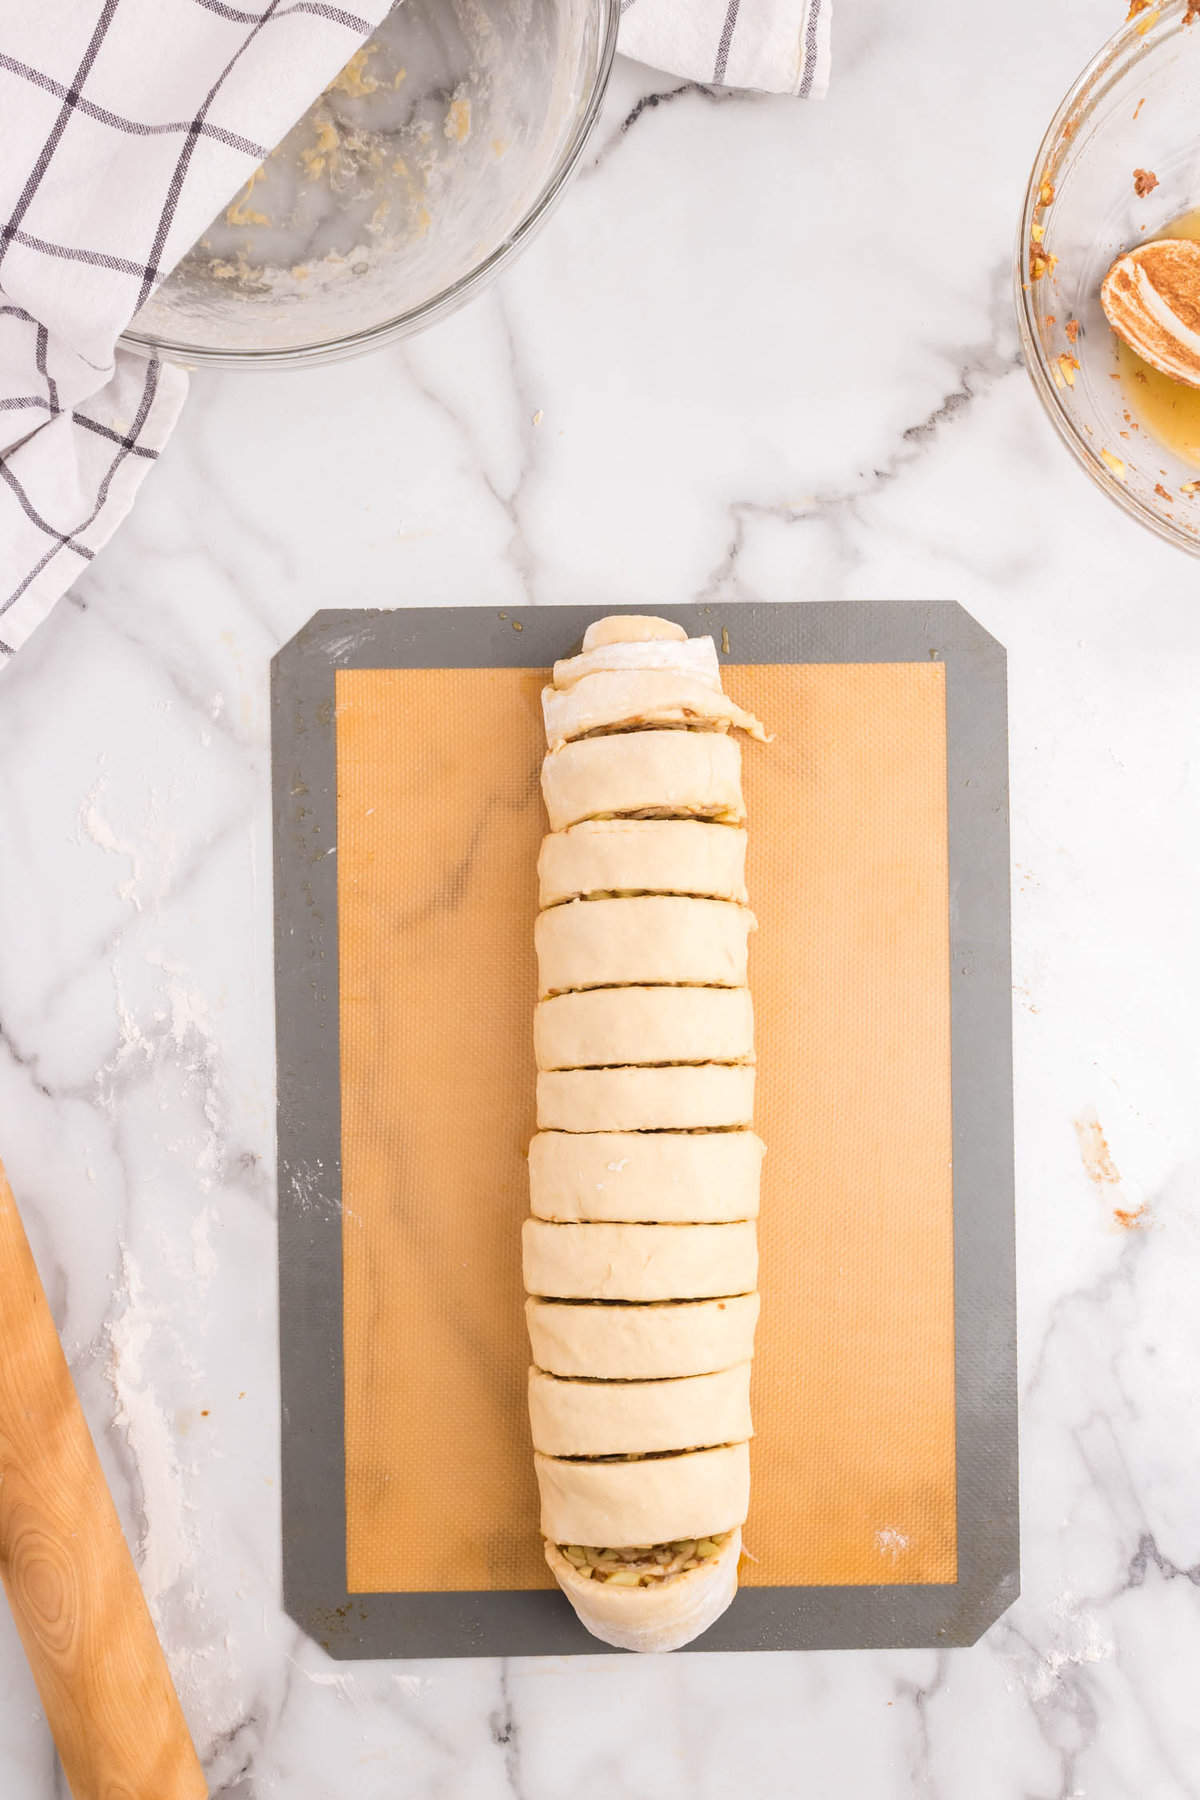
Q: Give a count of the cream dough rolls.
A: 12